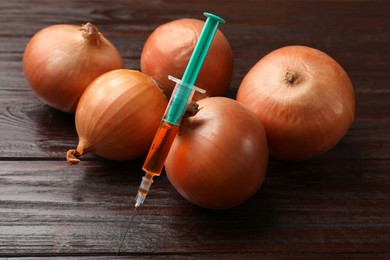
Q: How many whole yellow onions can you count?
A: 5